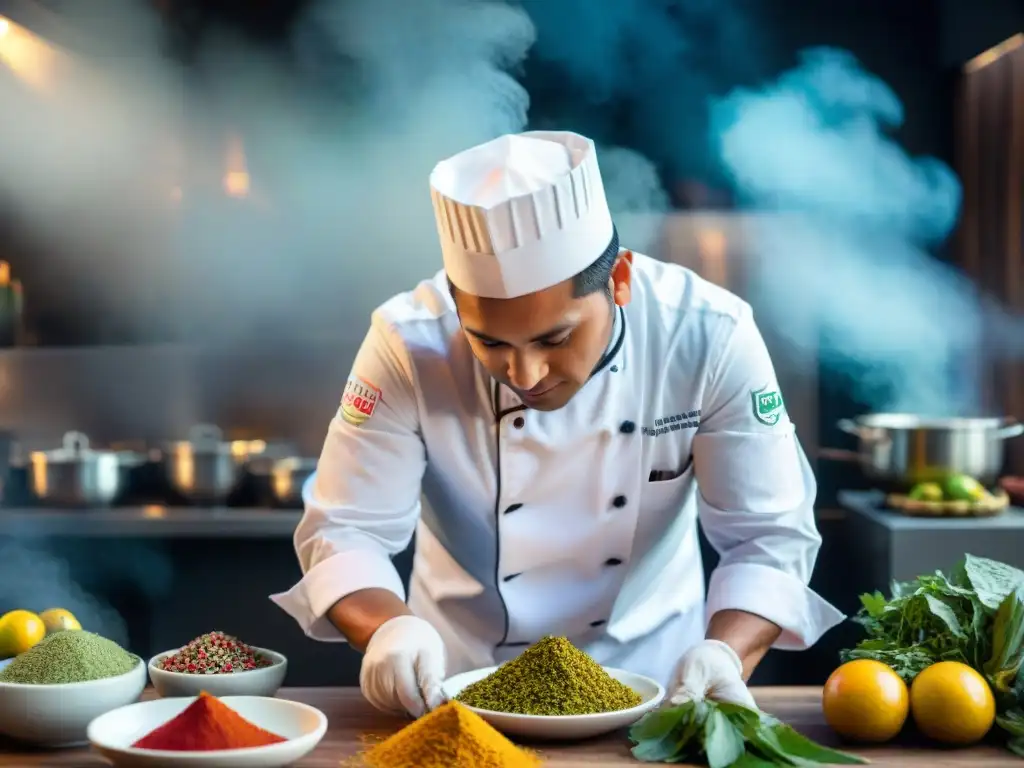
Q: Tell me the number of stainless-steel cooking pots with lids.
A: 2